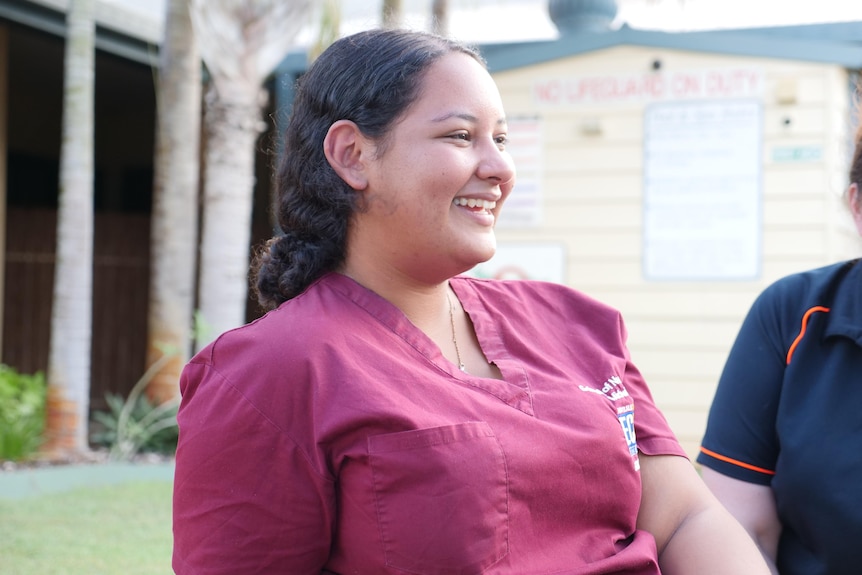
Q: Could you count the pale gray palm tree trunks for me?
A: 3